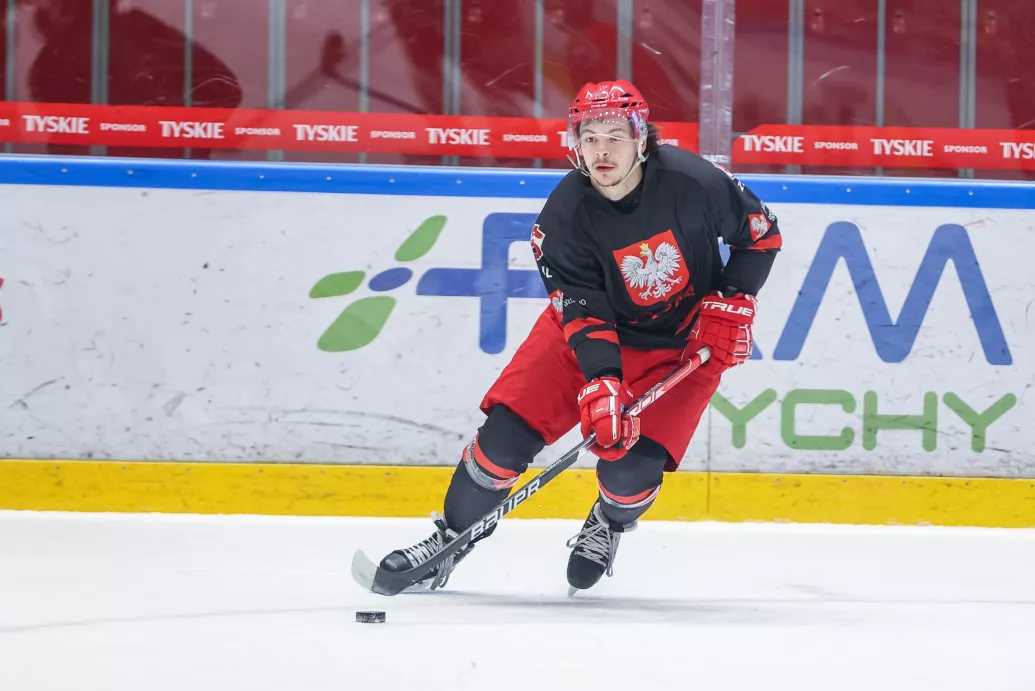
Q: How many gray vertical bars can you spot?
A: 11